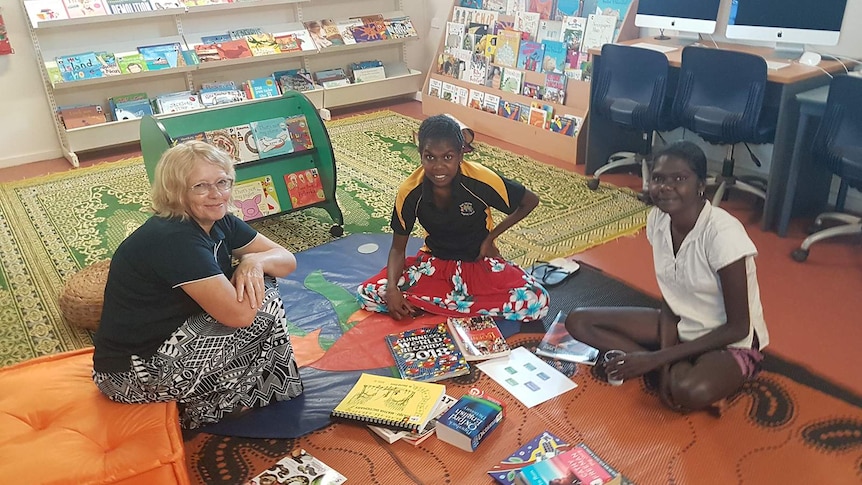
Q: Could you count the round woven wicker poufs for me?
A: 1